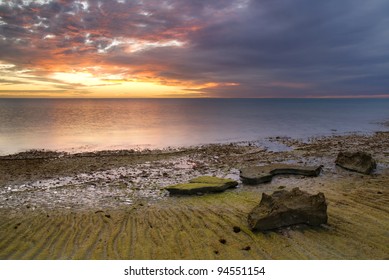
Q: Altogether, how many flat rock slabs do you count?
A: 2